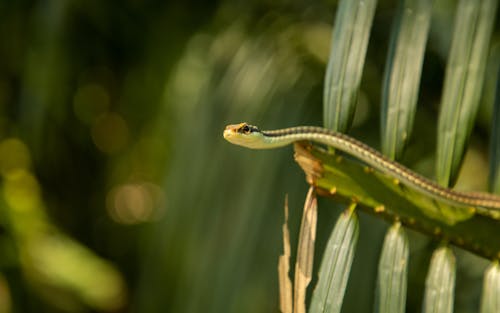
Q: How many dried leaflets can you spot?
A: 2